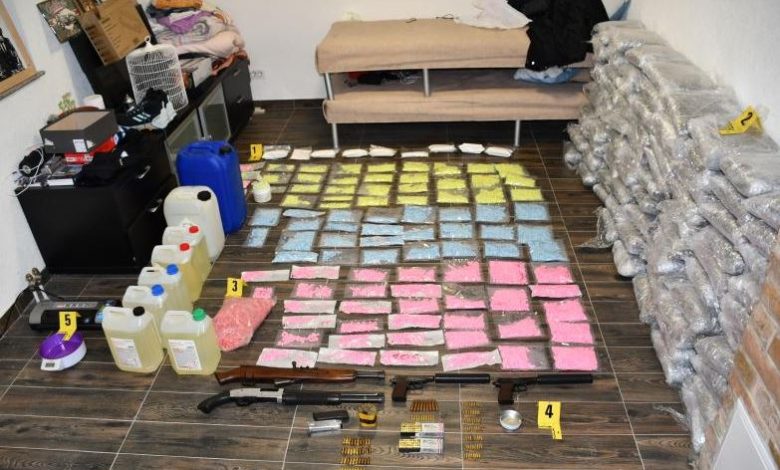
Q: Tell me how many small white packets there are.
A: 9